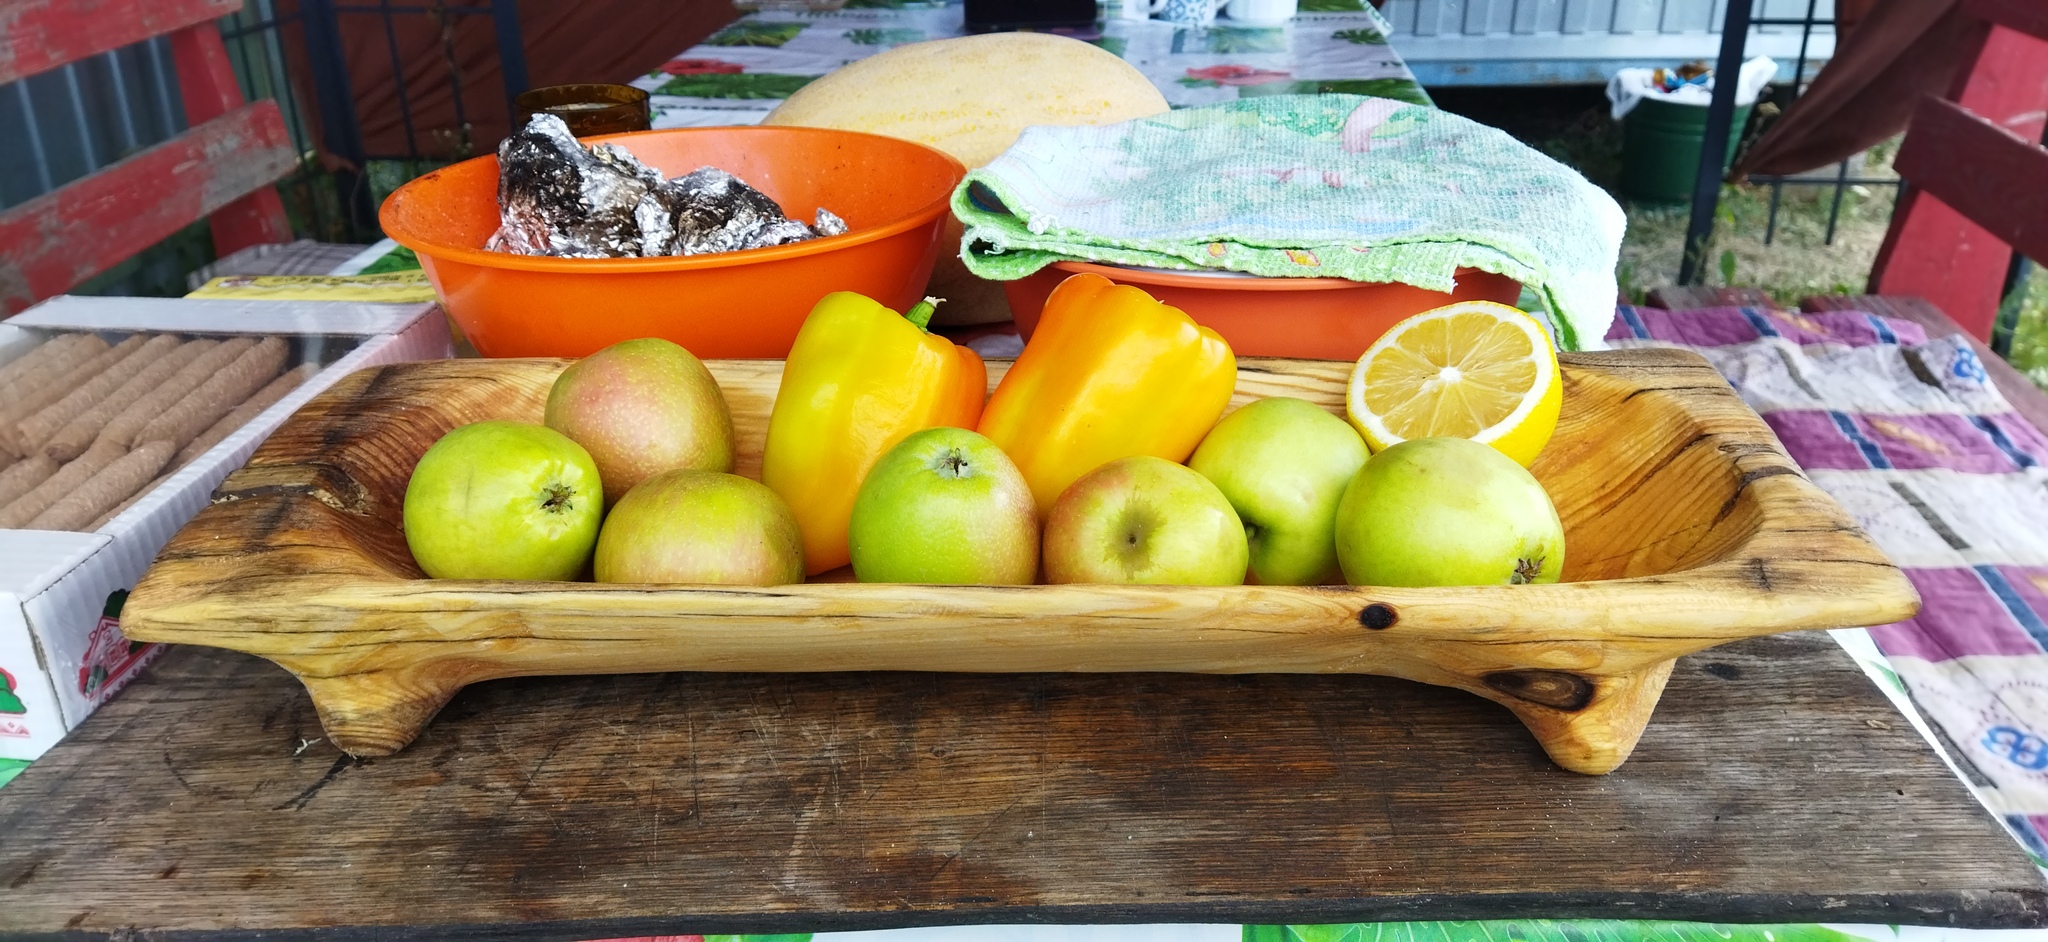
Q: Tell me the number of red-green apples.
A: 4